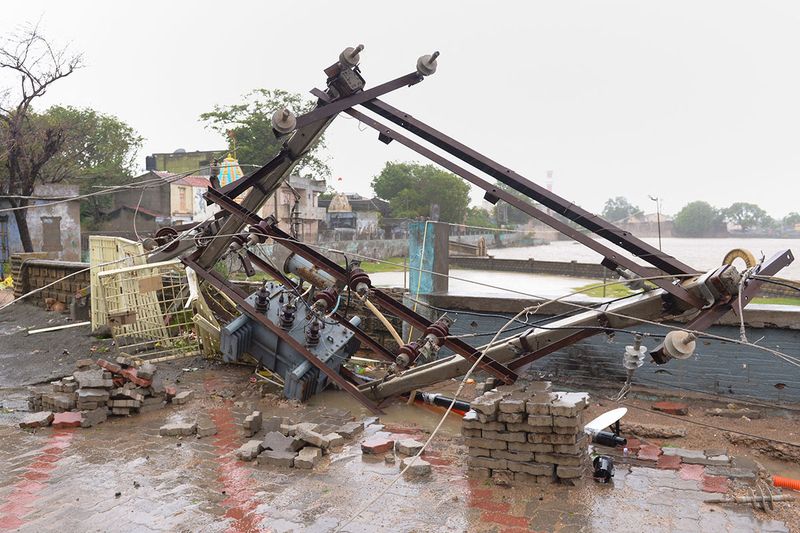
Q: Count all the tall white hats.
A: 0